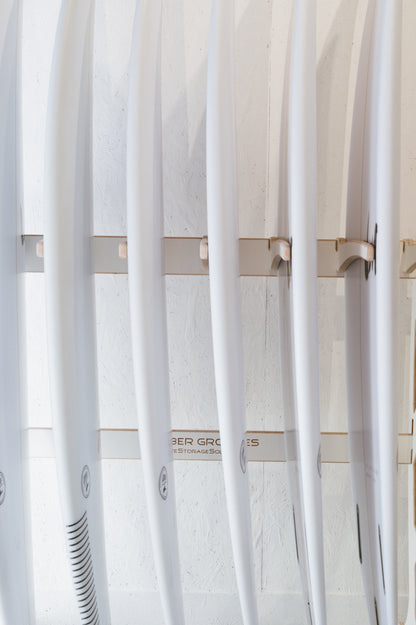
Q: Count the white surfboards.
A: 6